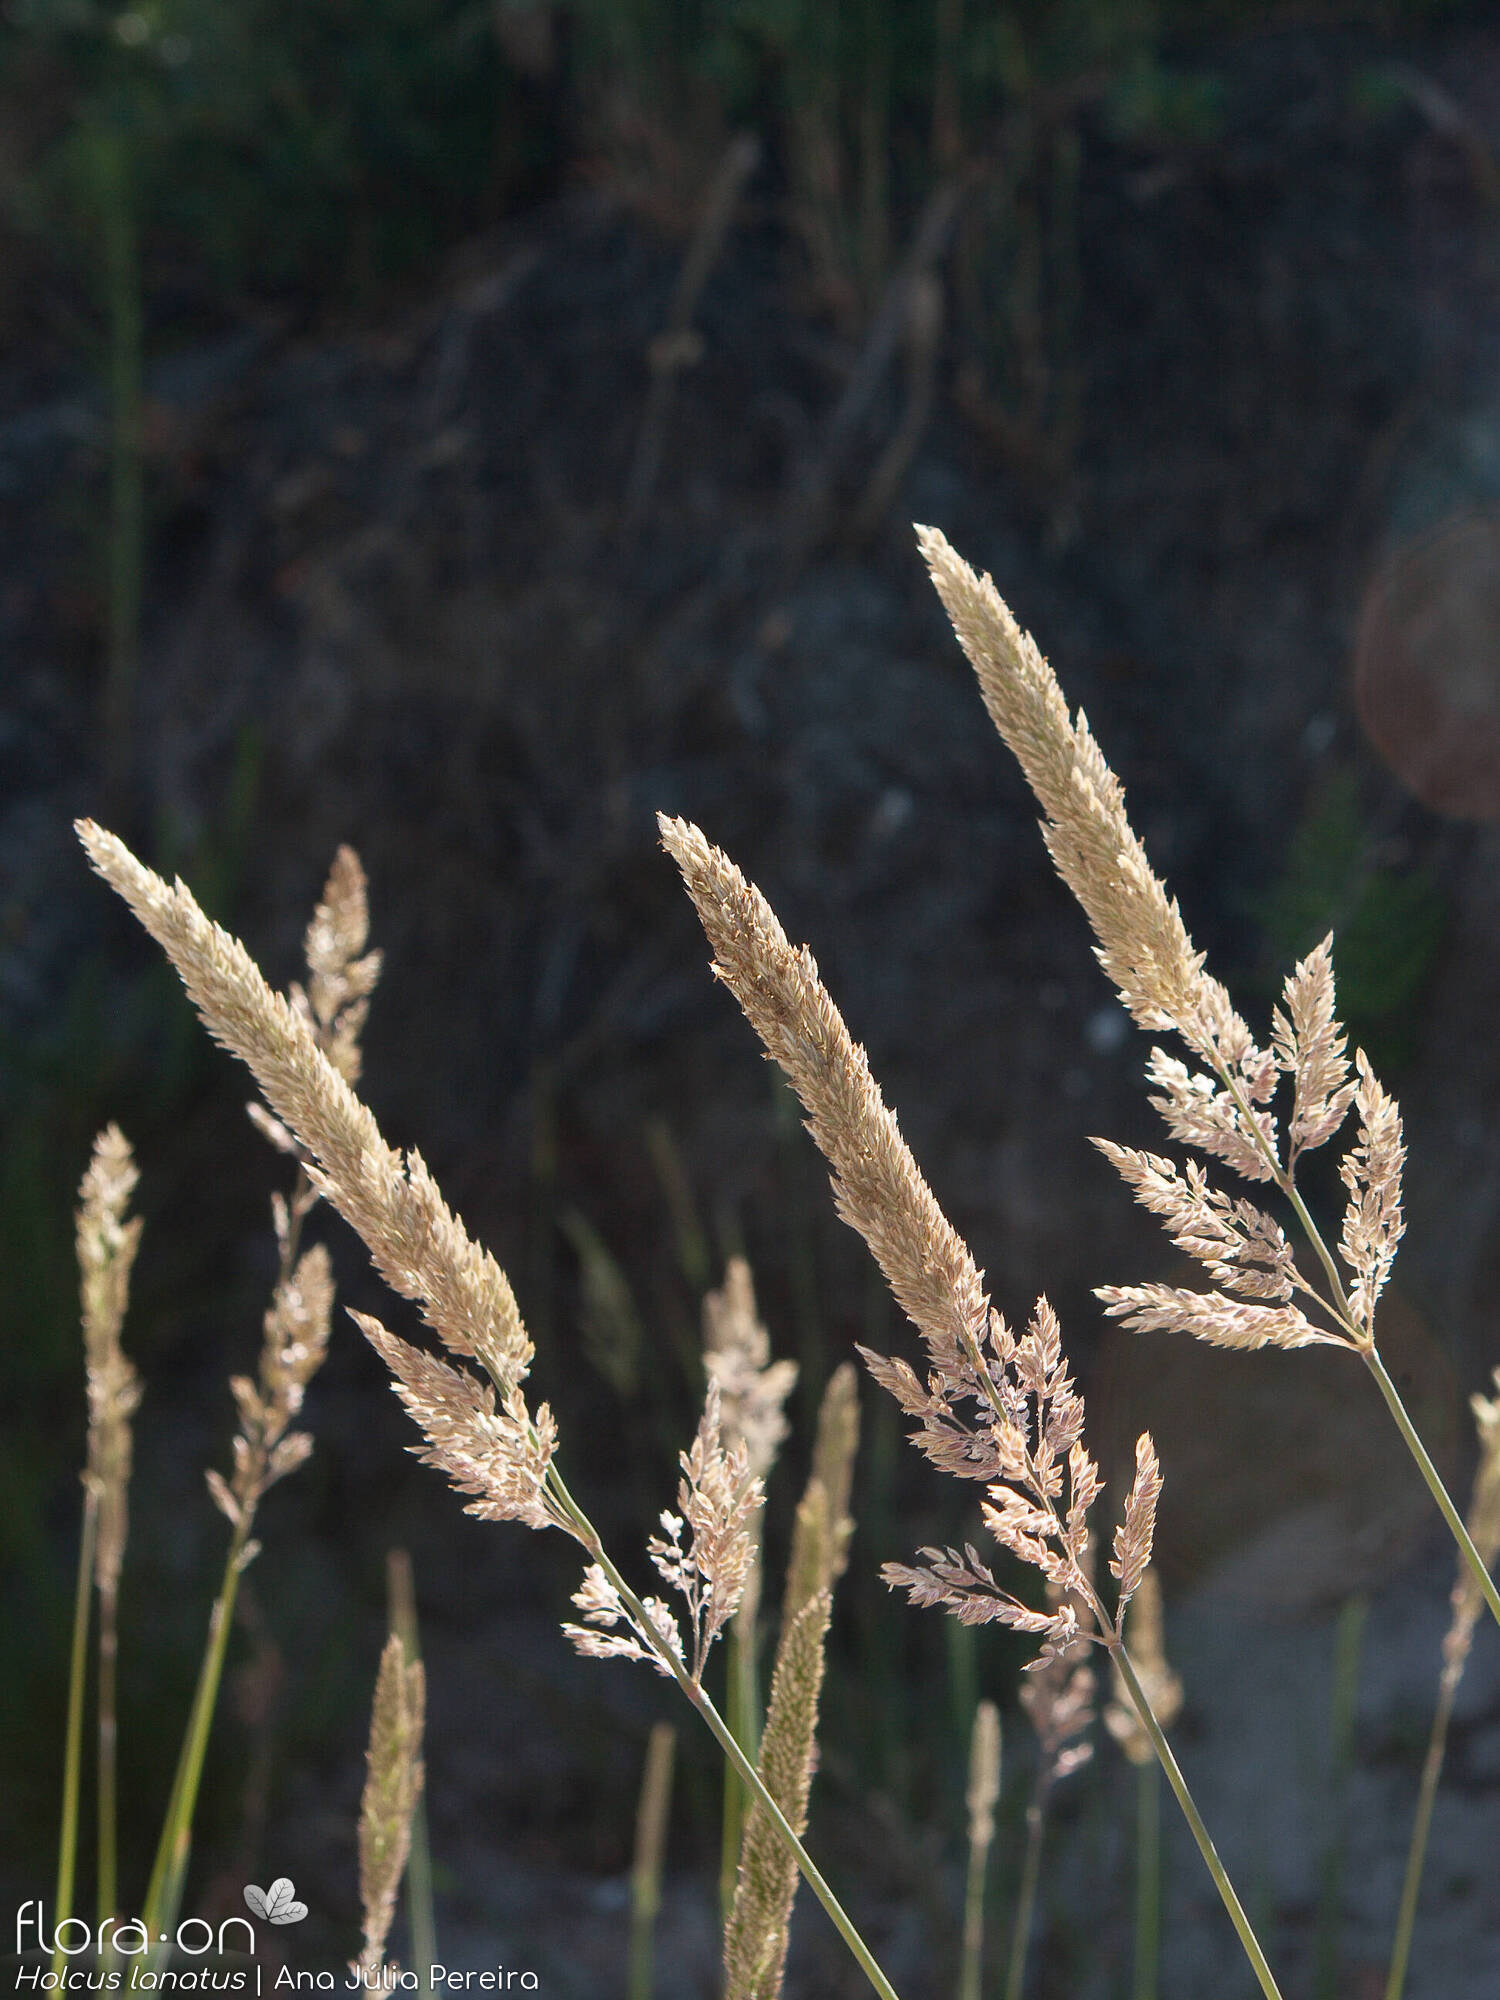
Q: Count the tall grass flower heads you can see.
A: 3